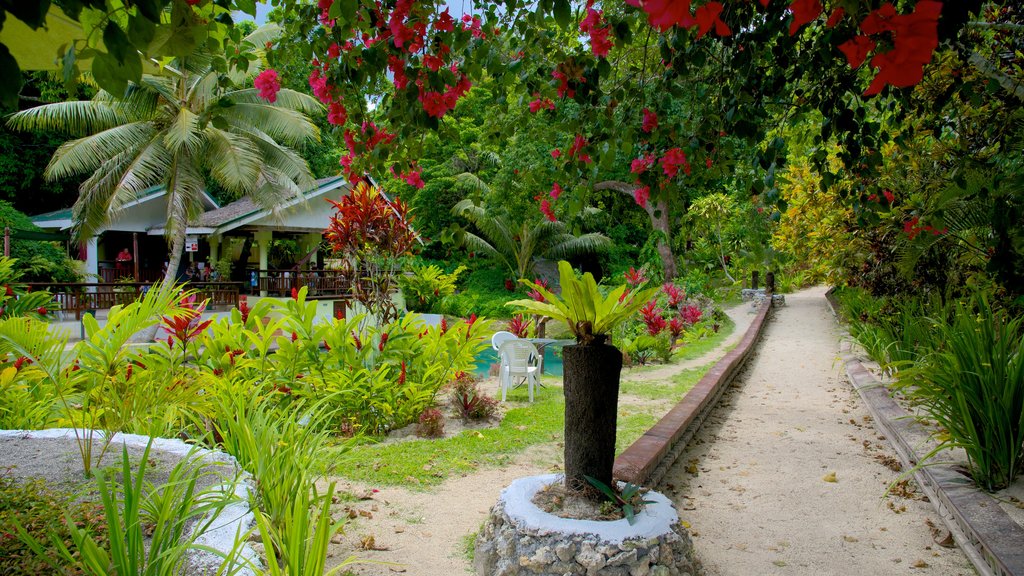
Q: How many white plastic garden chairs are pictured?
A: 2